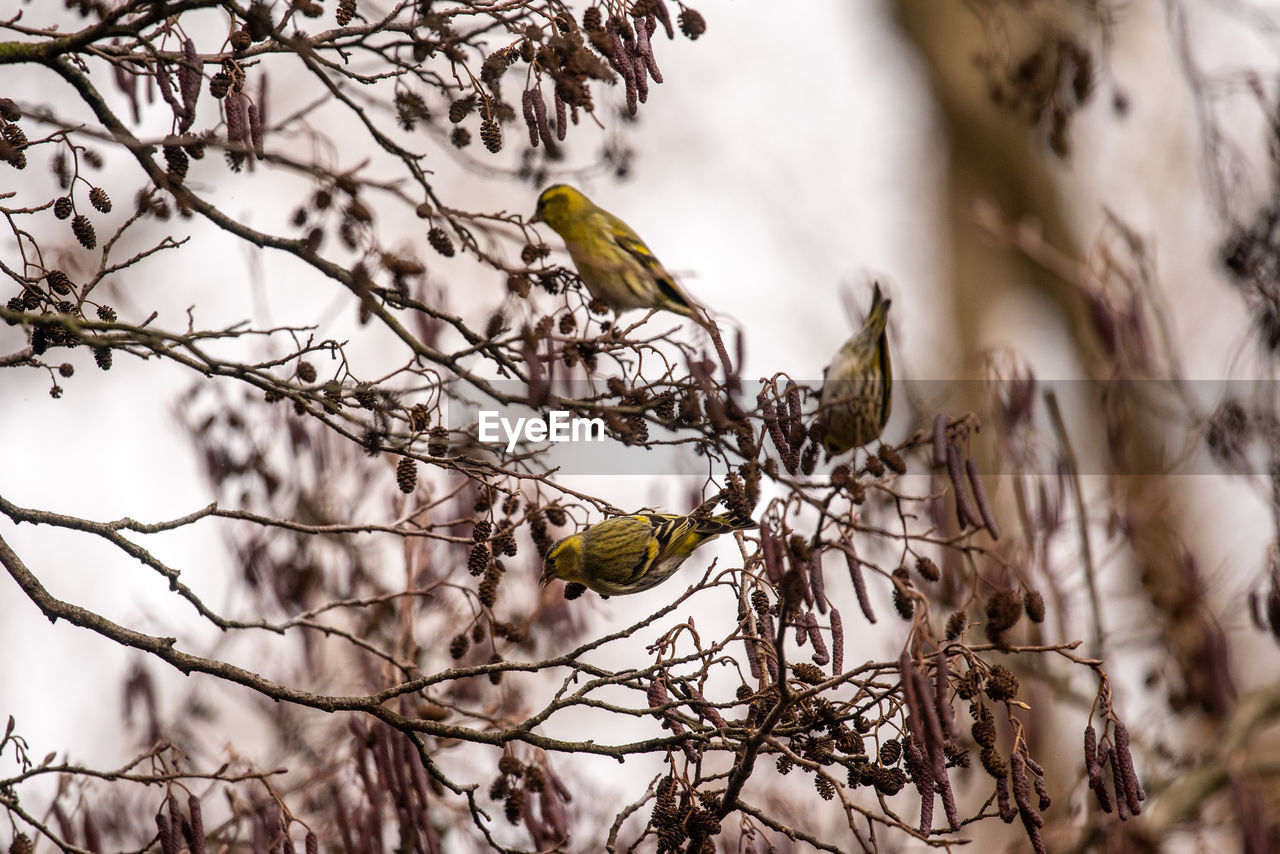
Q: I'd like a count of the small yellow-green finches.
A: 3